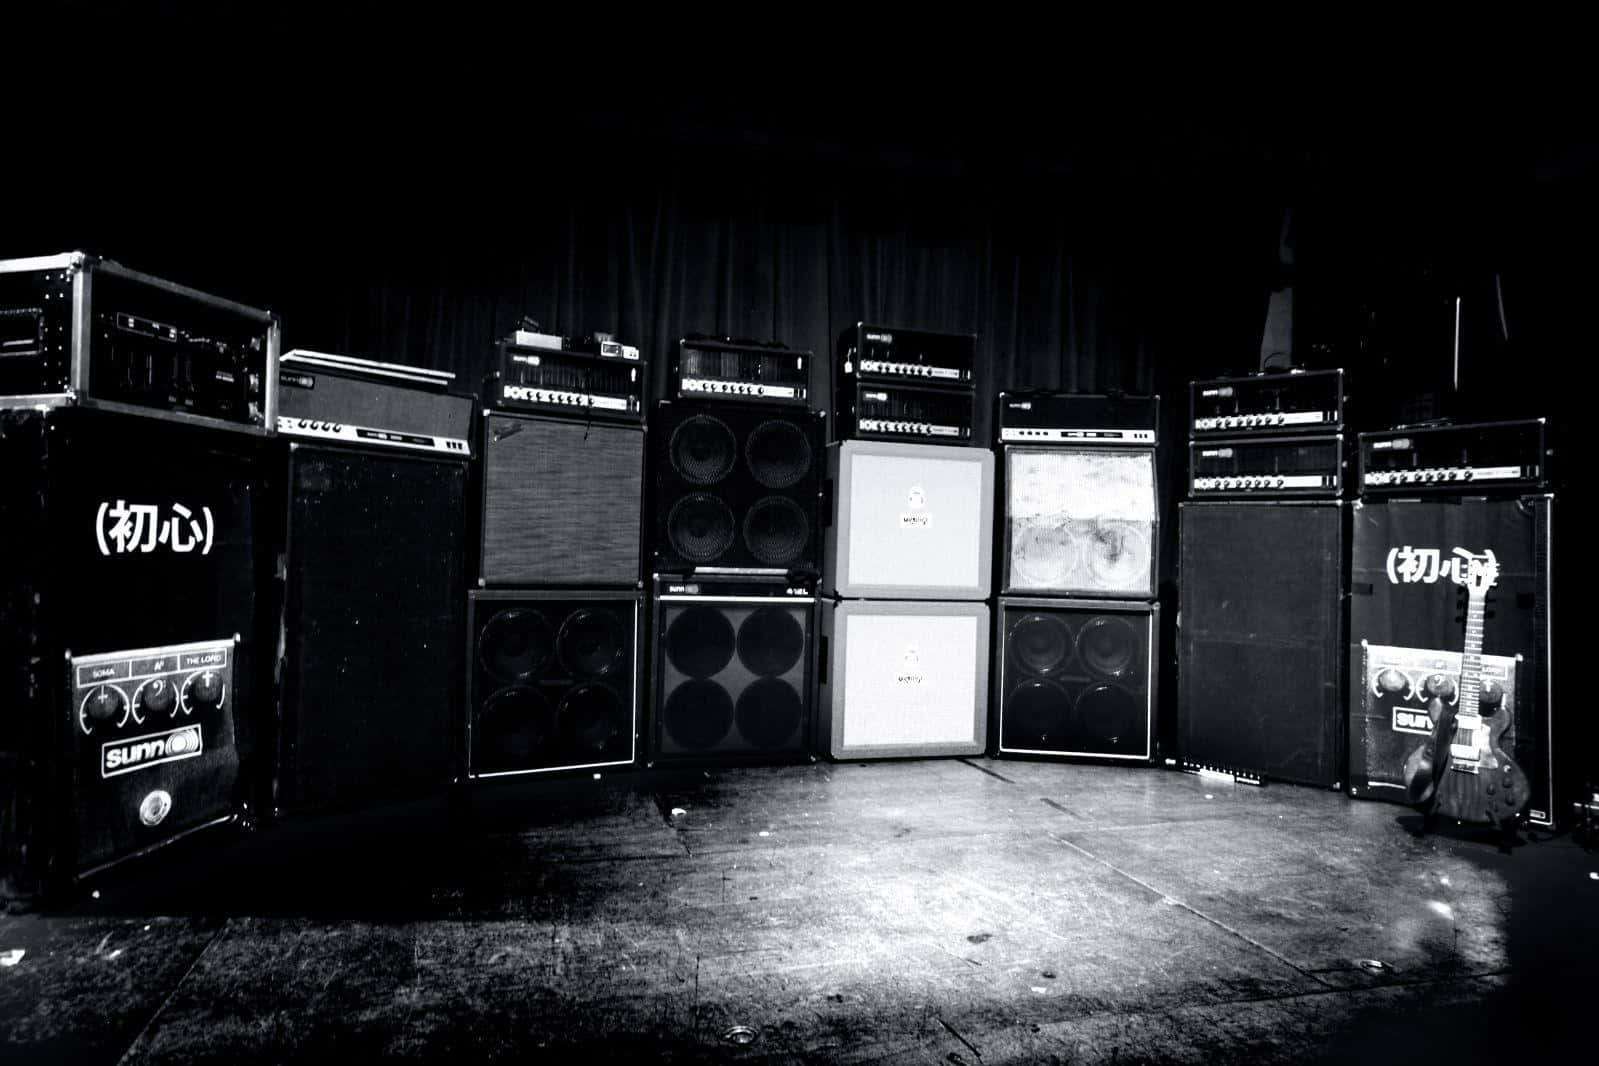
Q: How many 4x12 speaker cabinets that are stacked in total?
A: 8